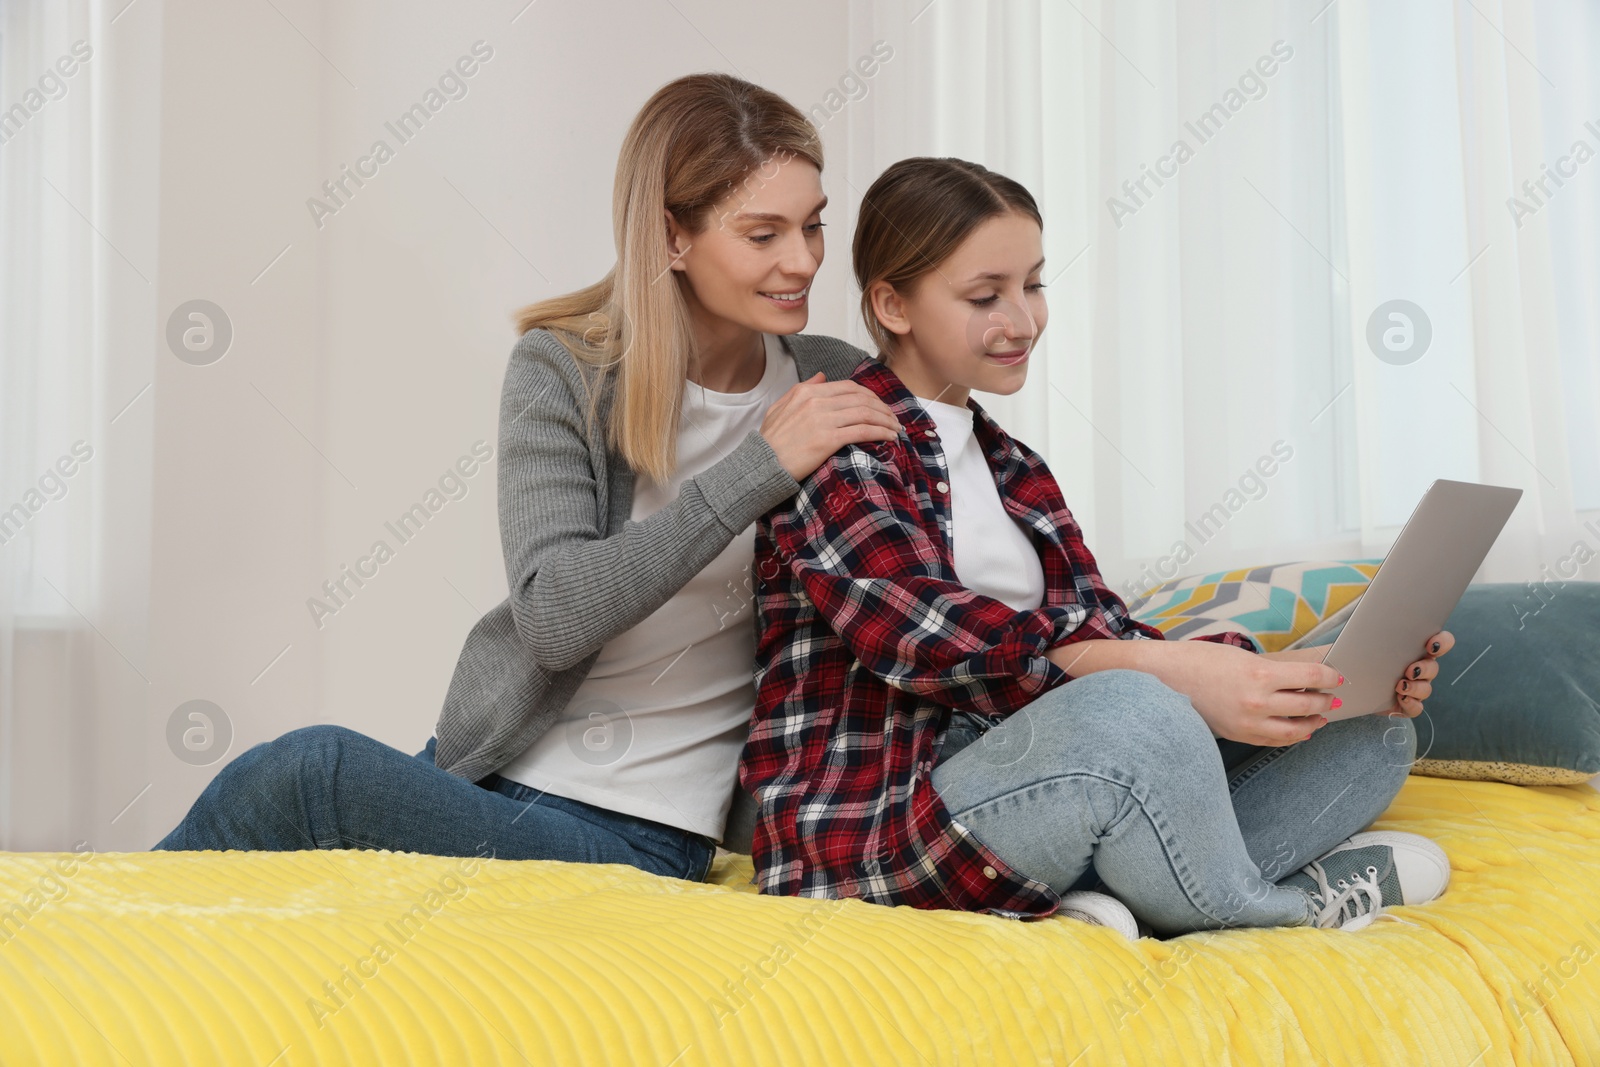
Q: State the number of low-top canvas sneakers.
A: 2